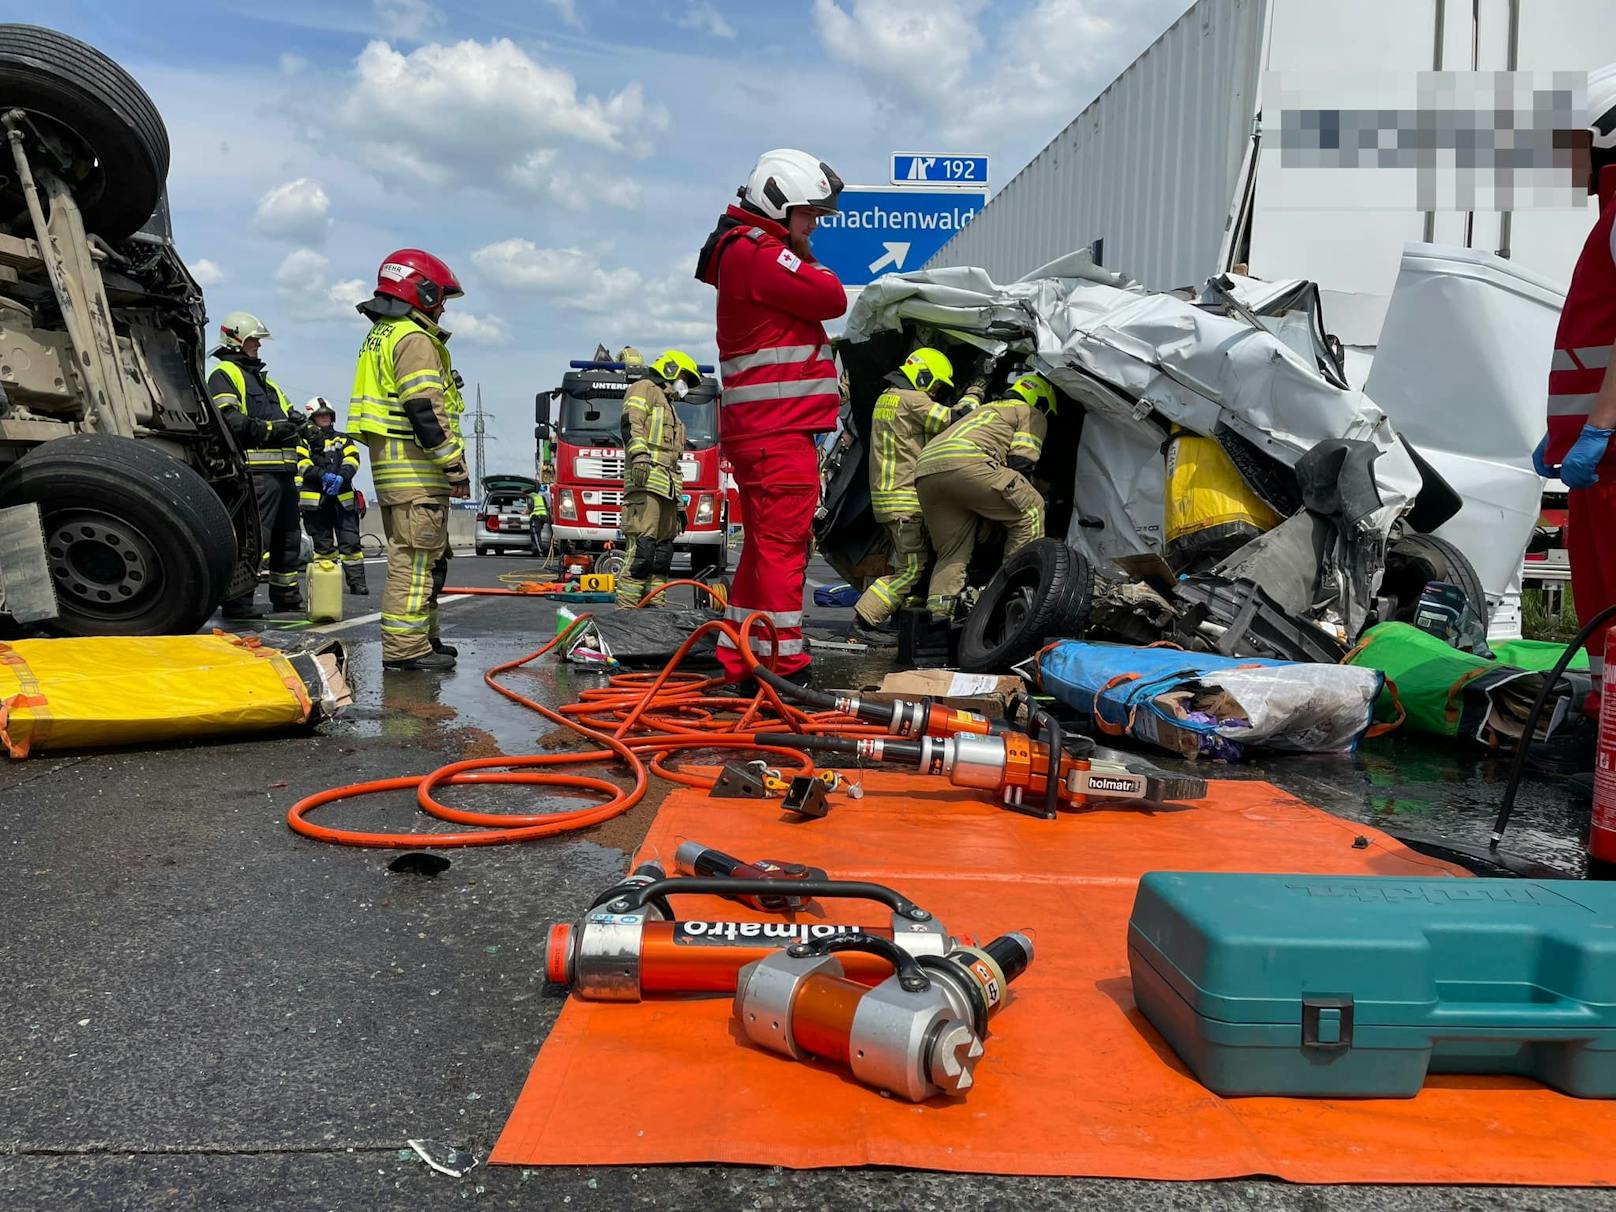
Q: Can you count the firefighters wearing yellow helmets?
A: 3